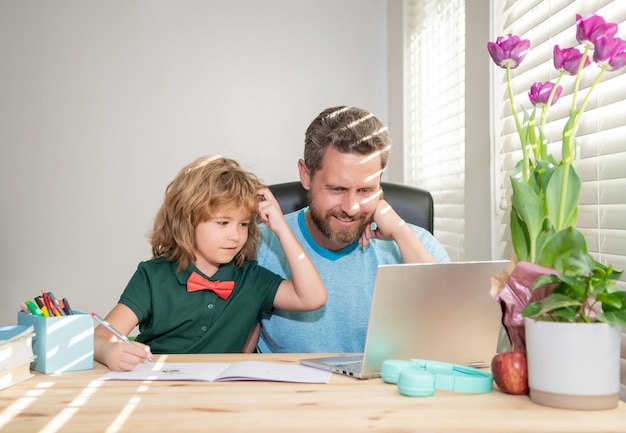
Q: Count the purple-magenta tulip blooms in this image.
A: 5